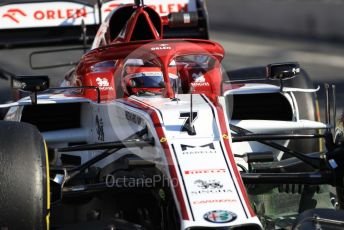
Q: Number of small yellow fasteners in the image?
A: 2